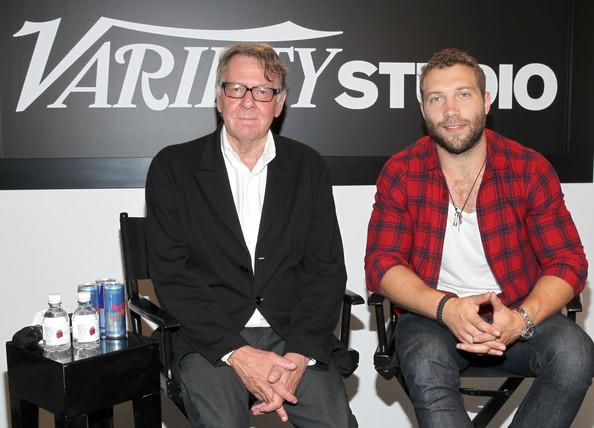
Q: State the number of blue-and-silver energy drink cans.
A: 3